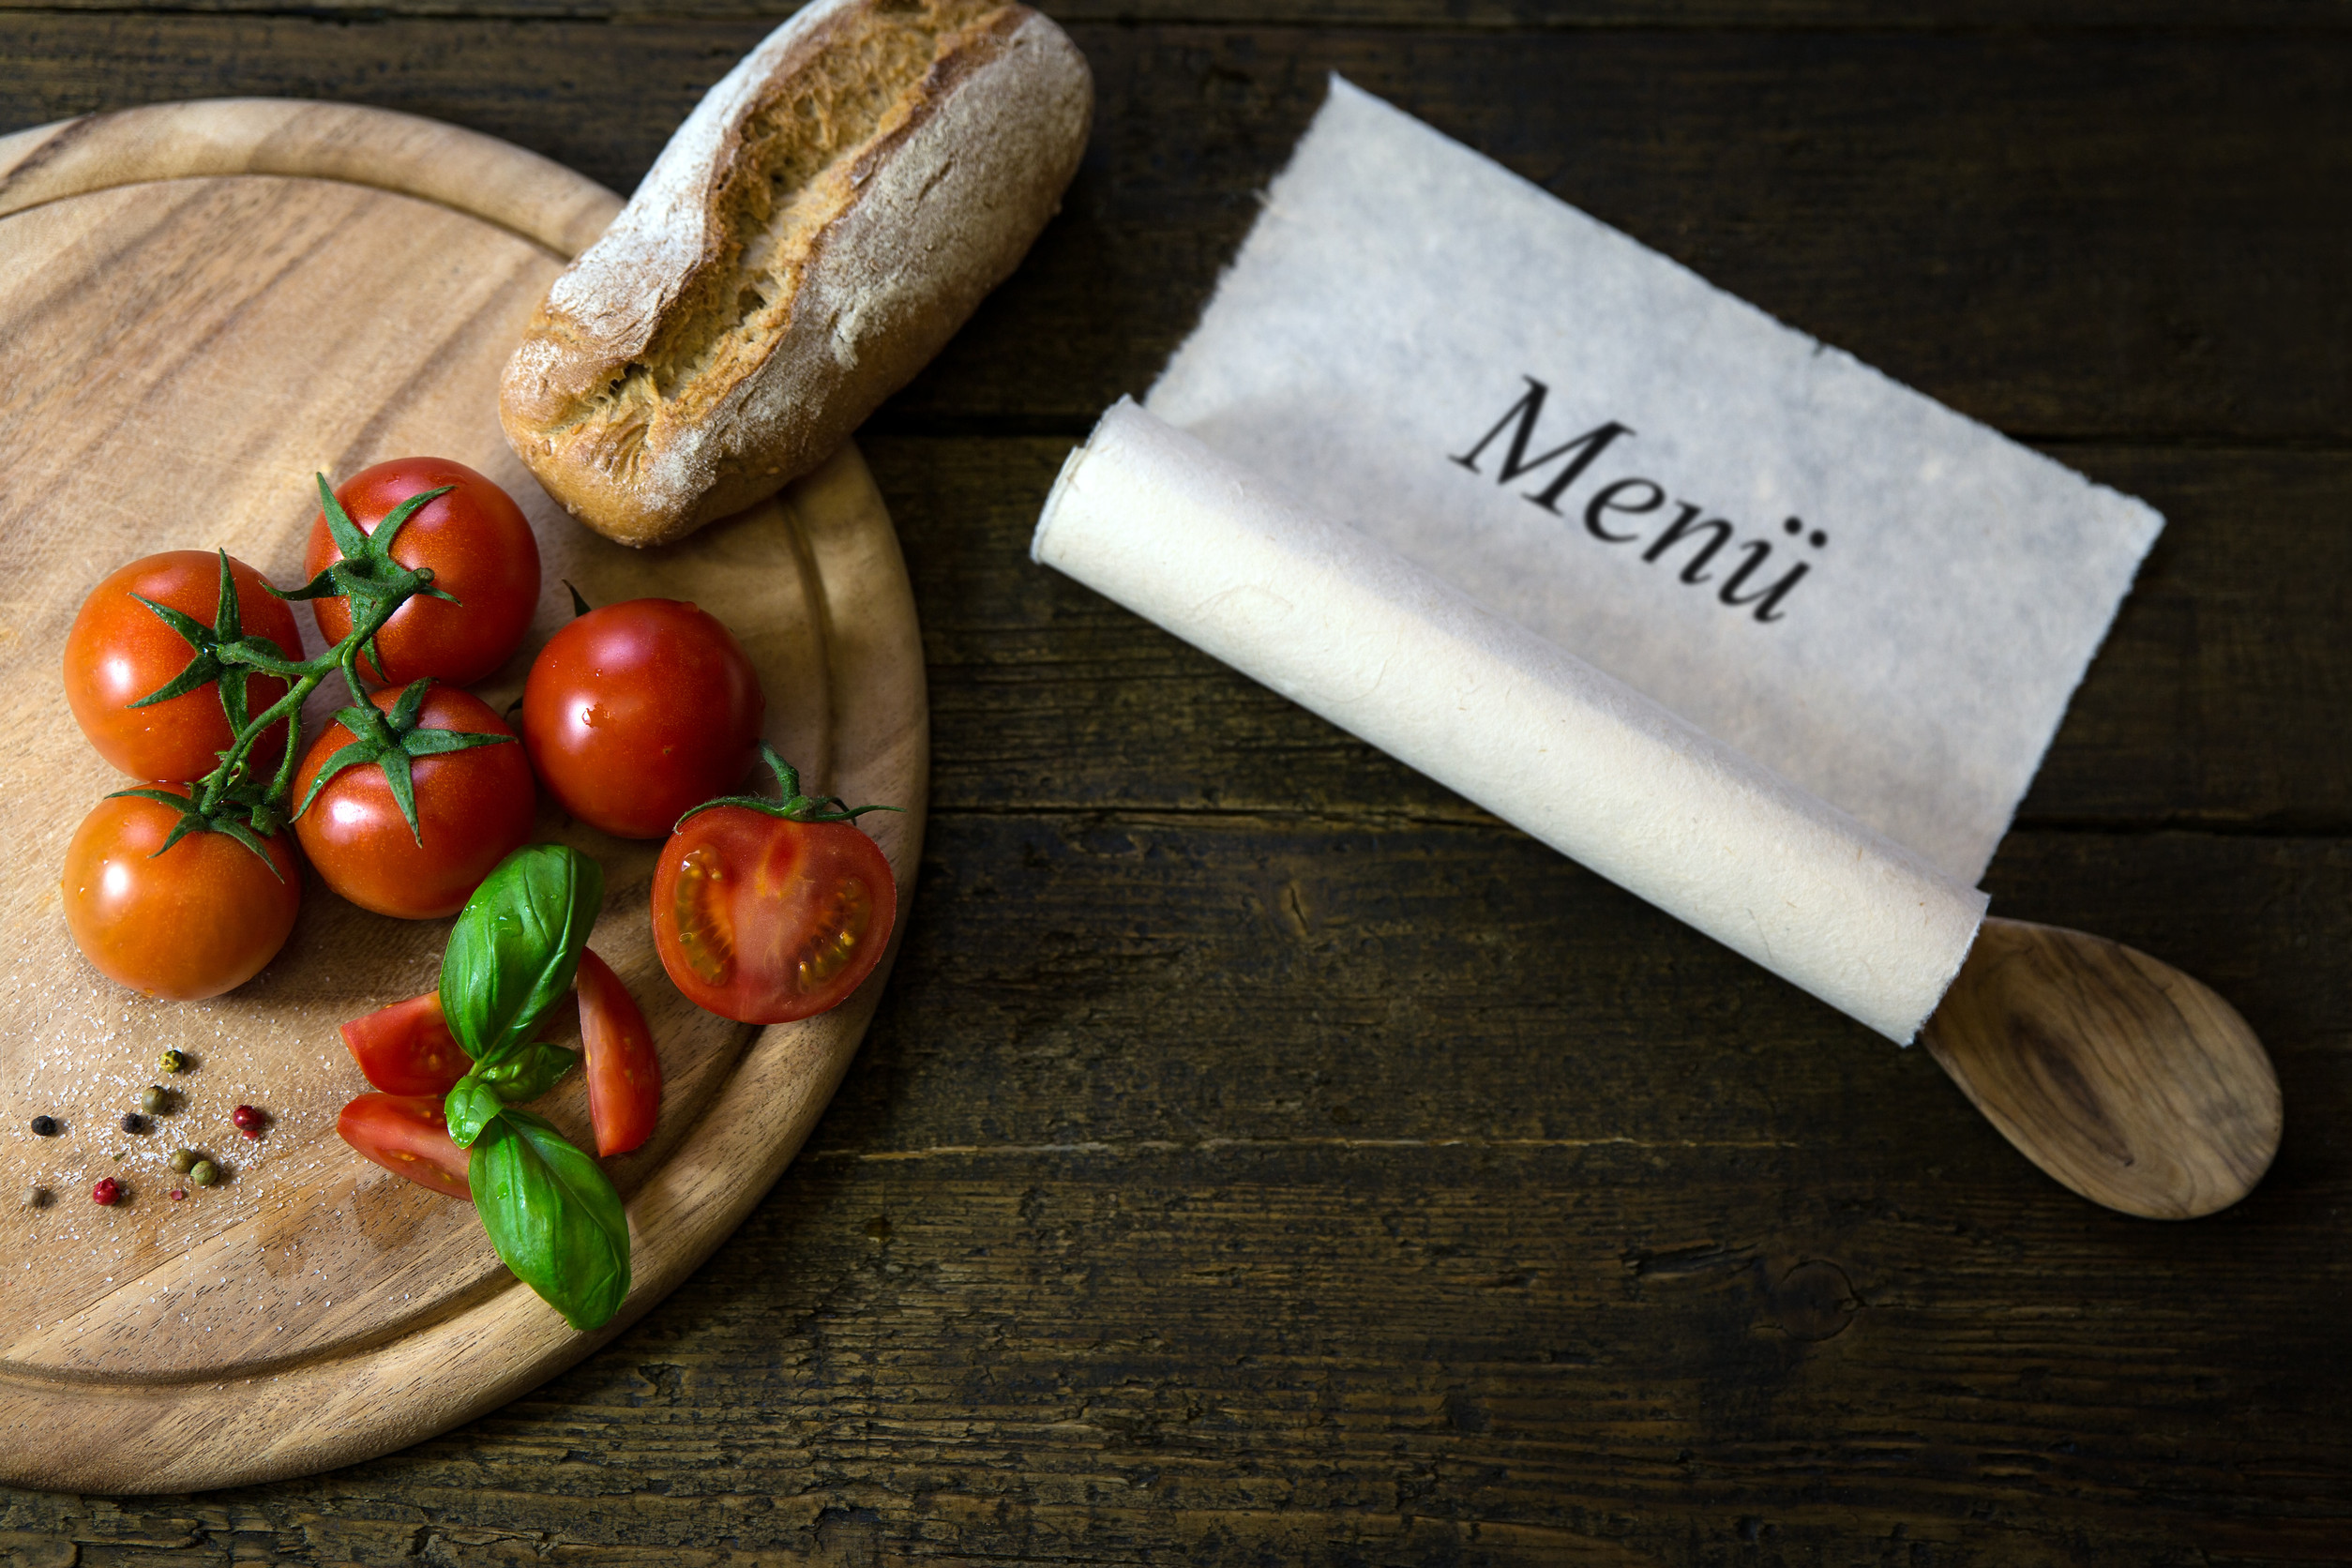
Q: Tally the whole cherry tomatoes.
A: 5